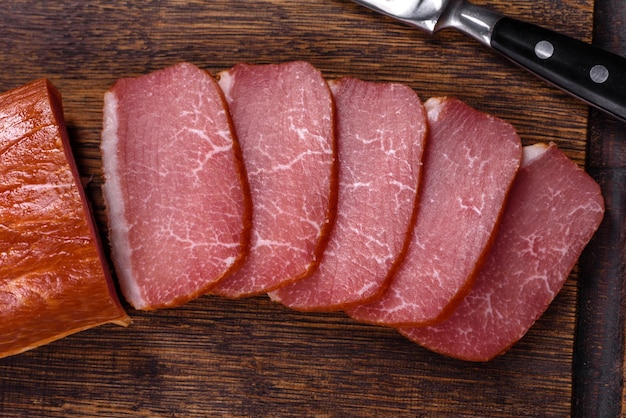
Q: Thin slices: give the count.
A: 5